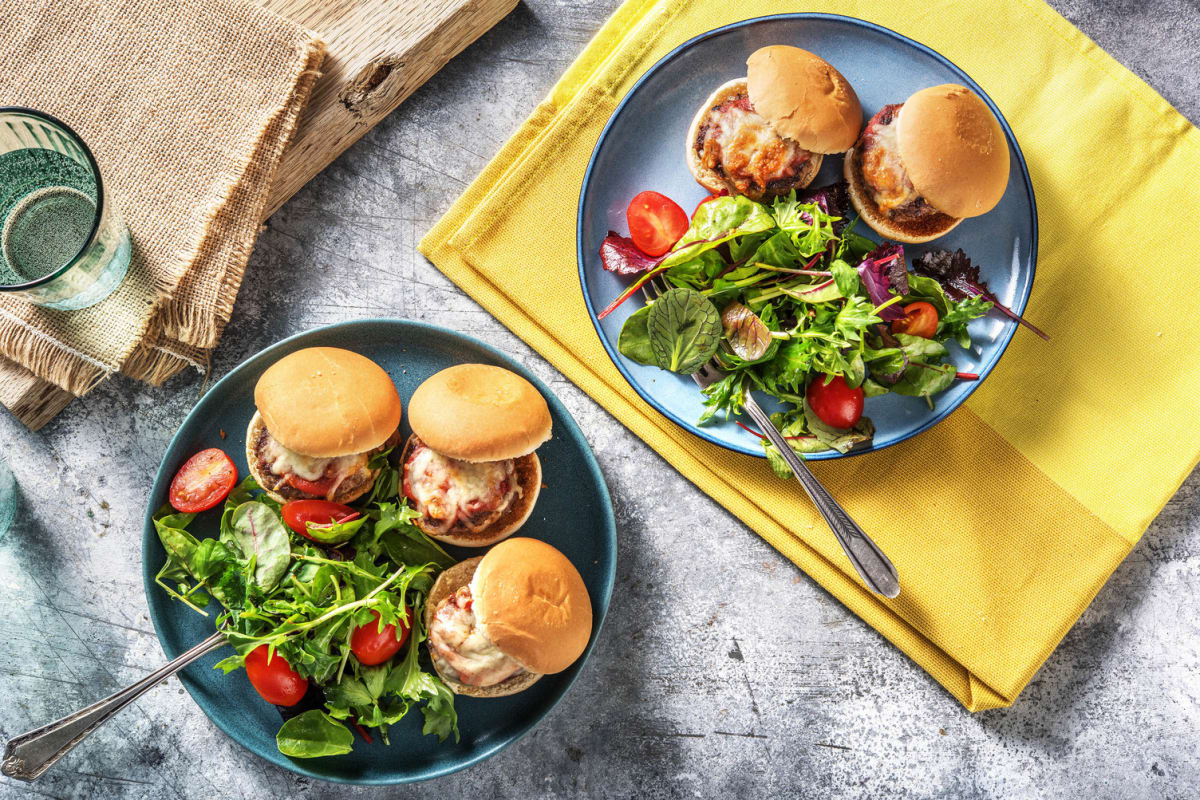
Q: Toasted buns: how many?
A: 5